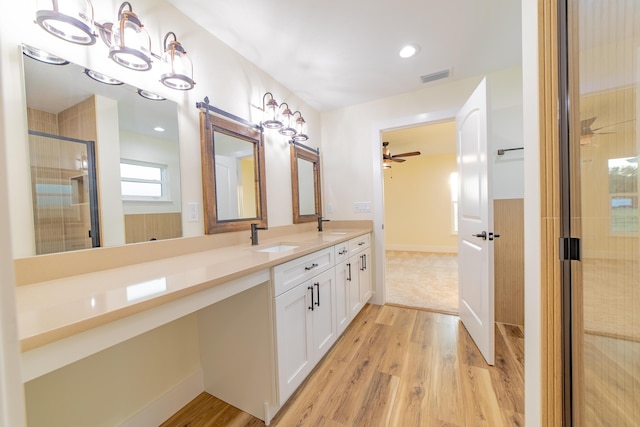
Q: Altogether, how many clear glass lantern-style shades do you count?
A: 6